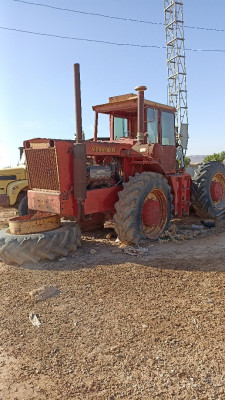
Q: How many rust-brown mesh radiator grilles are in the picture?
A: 1